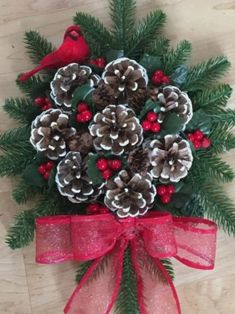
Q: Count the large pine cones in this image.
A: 8